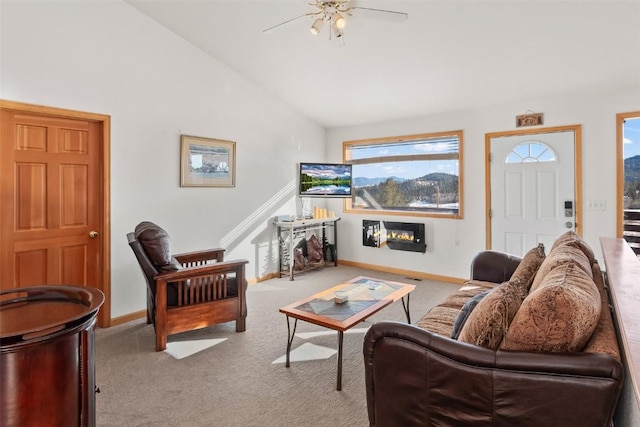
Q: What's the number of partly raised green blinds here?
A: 0